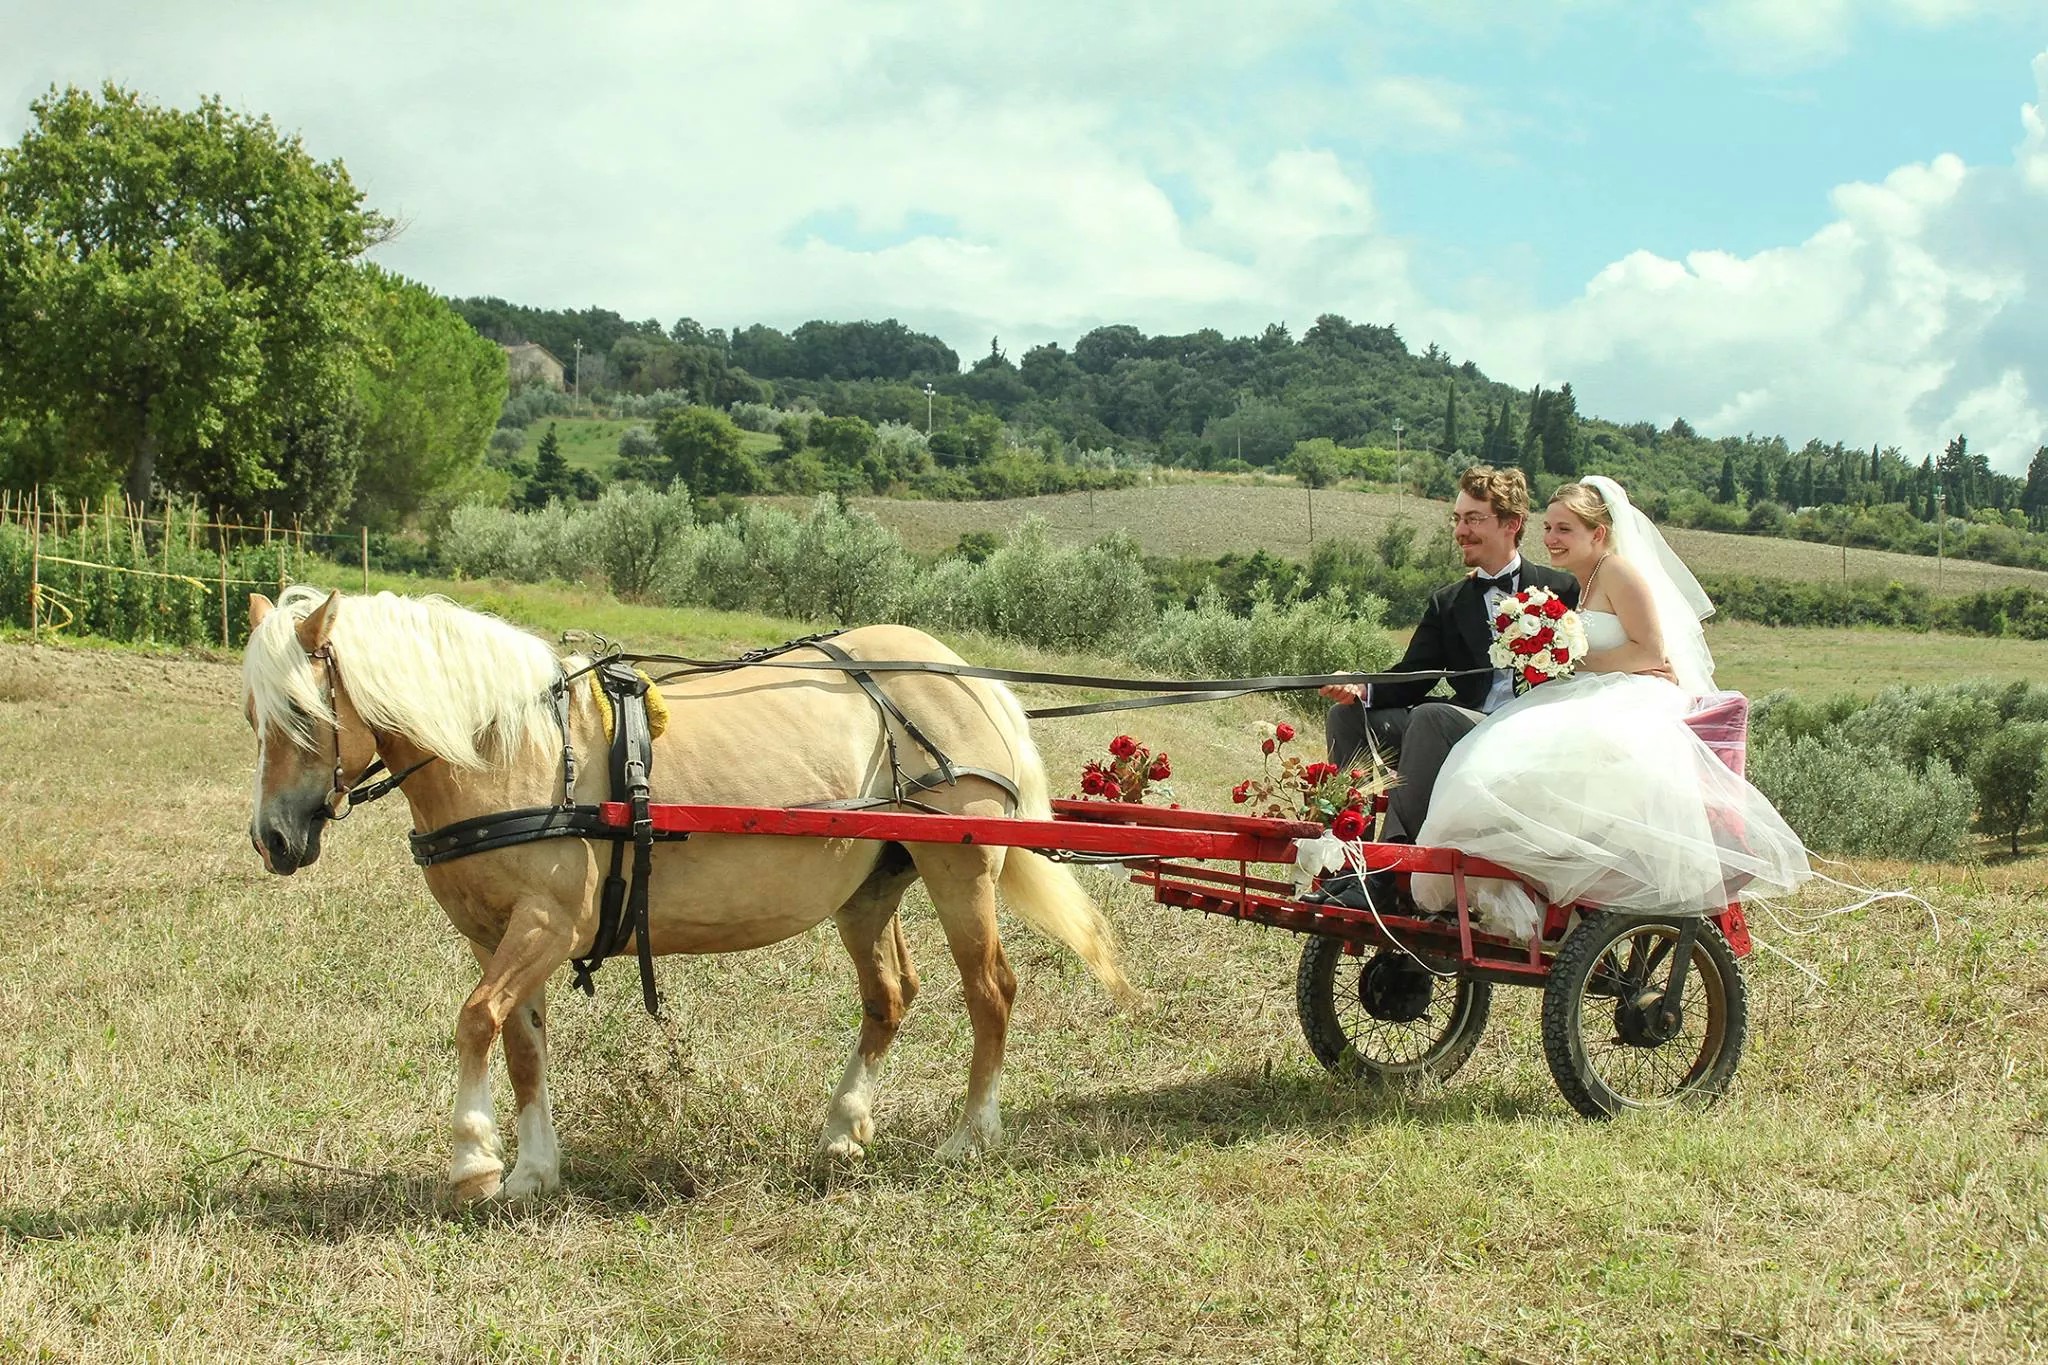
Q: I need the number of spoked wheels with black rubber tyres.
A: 2